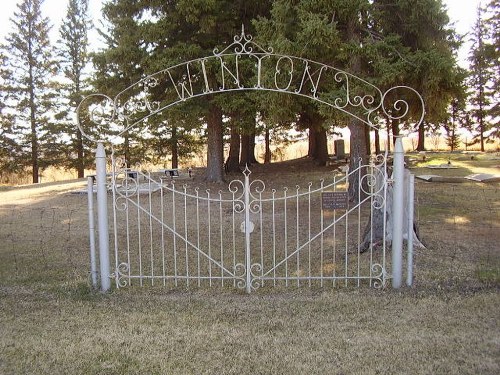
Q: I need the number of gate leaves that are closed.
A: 2